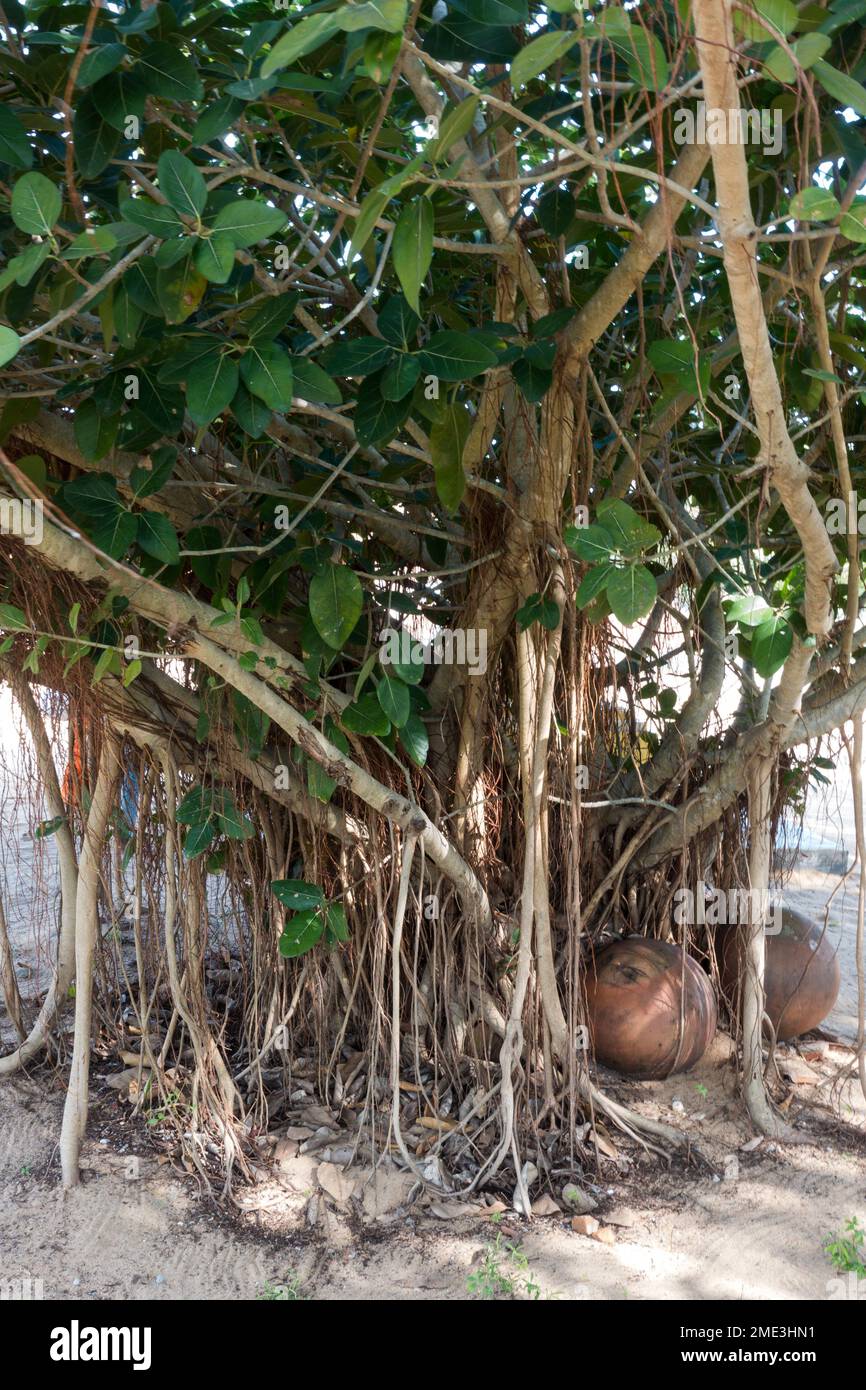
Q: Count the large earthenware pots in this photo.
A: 2